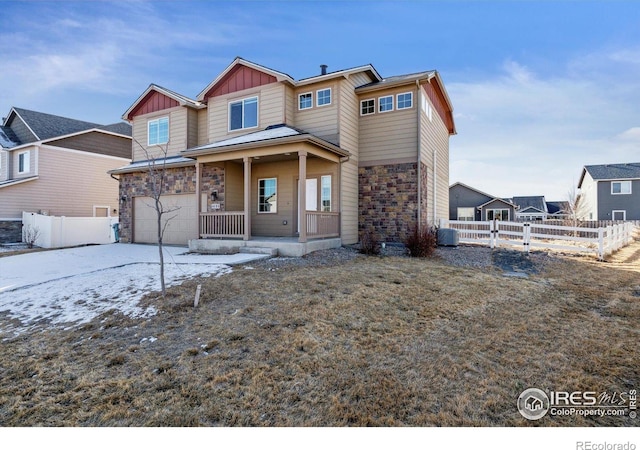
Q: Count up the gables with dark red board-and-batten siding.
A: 3